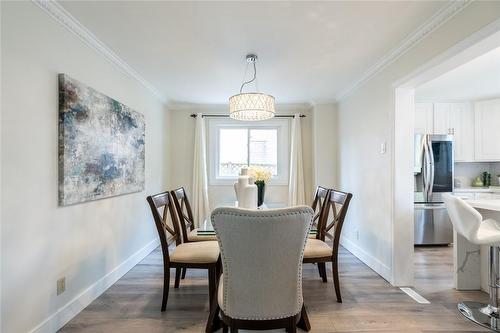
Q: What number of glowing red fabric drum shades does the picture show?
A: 0